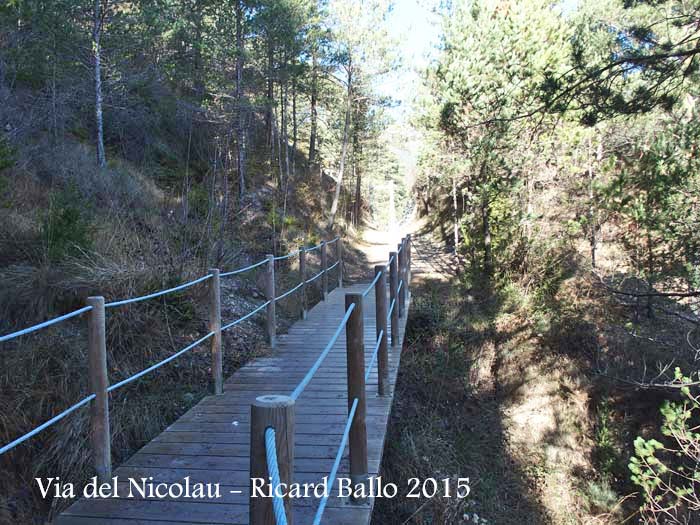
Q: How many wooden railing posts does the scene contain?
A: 13